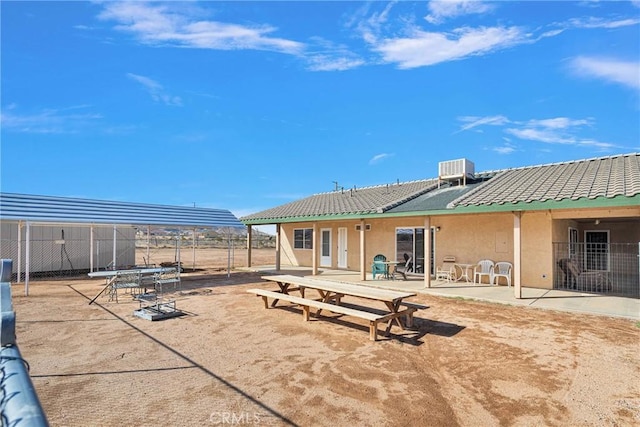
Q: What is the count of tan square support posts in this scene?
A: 6